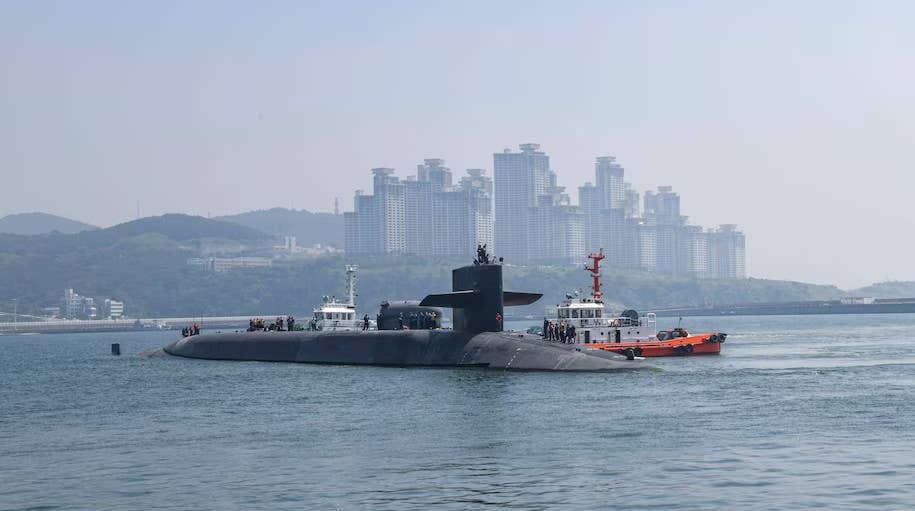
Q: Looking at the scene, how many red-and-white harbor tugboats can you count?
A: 1